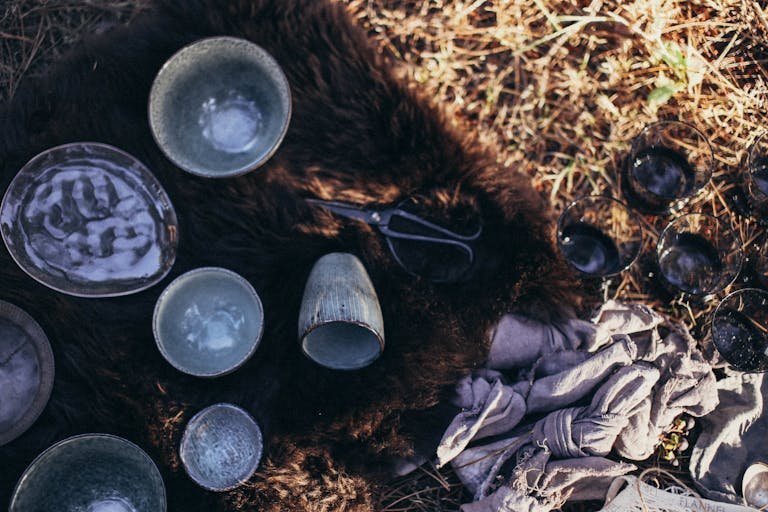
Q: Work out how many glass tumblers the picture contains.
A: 5